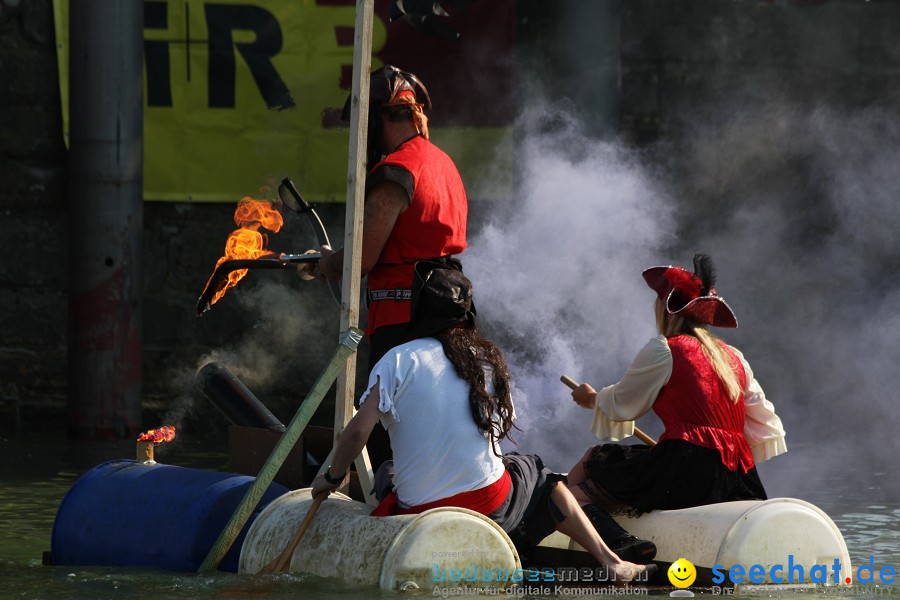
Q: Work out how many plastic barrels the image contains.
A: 3